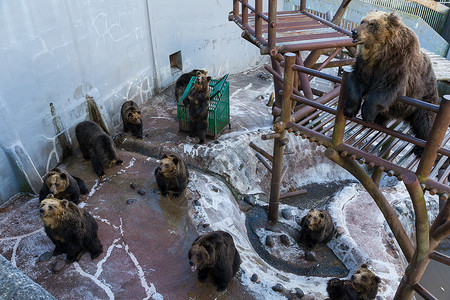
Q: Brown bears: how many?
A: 11